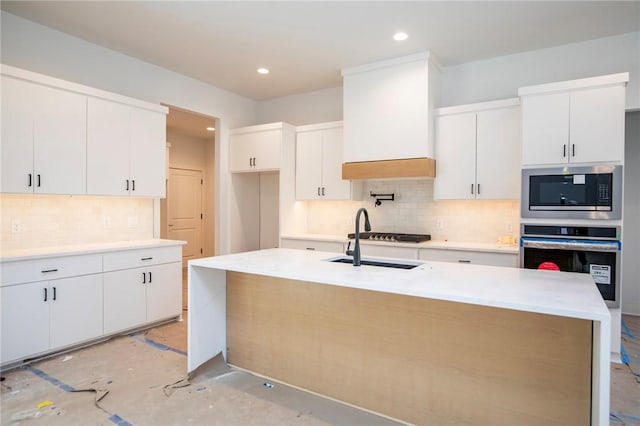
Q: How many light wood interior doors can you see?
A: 1